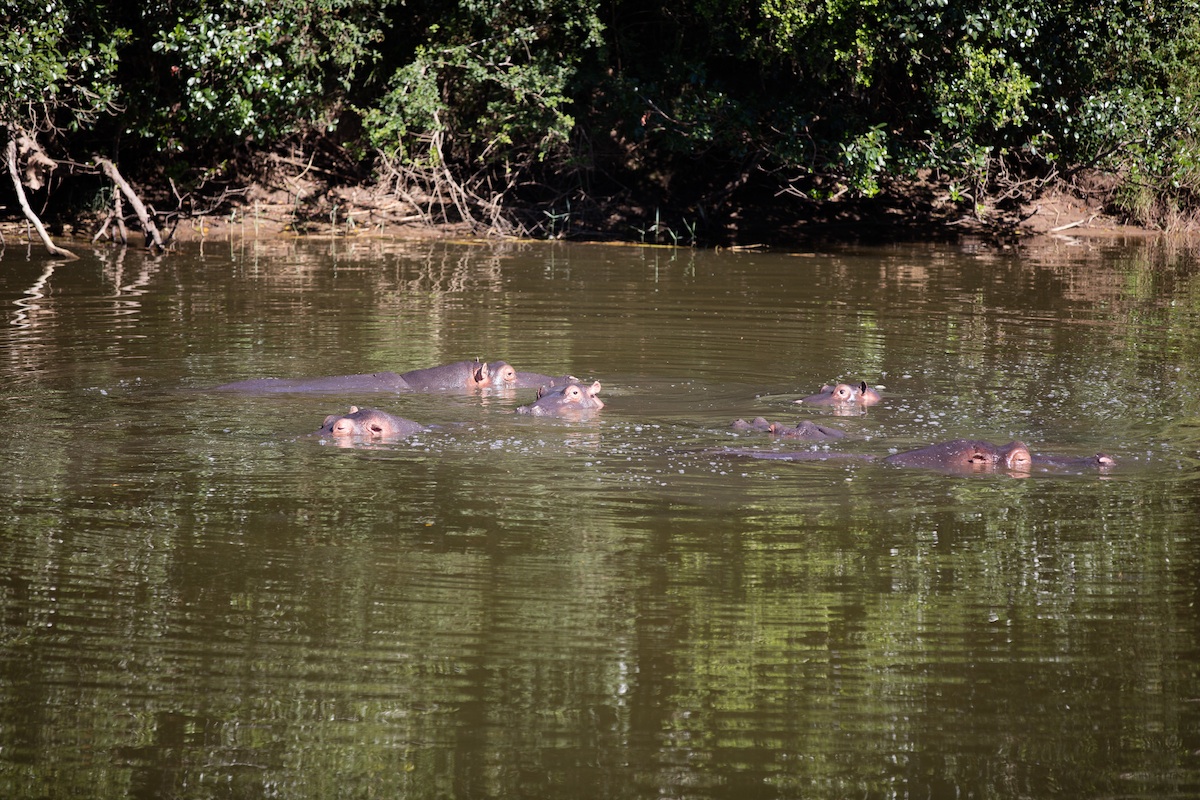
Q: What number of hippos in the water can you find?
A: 6